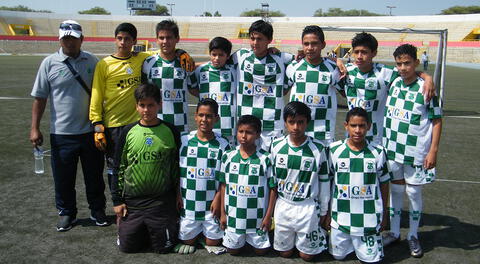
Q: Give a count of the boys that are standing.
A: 7